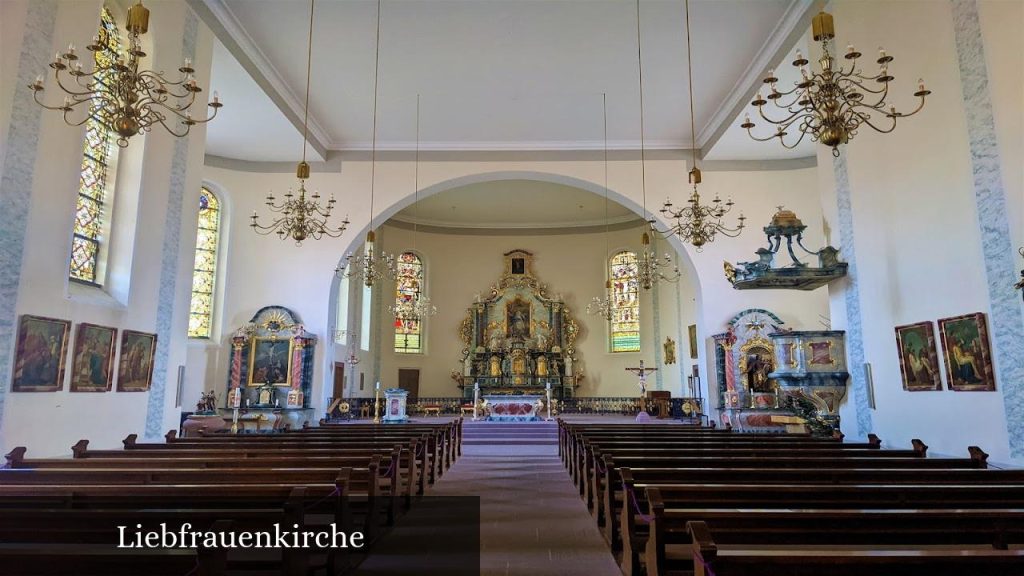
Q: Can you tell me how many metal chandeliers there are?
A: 8